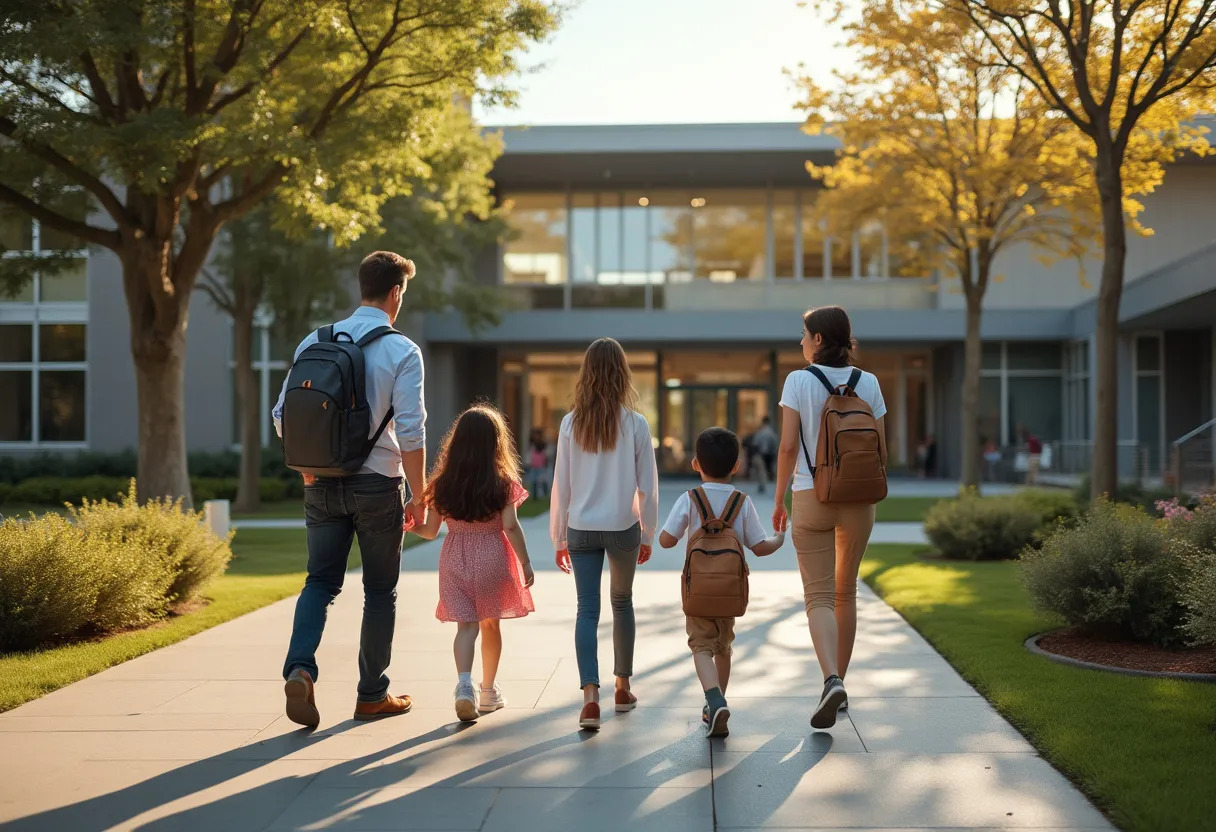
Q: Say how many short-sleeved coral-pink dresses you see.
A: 1